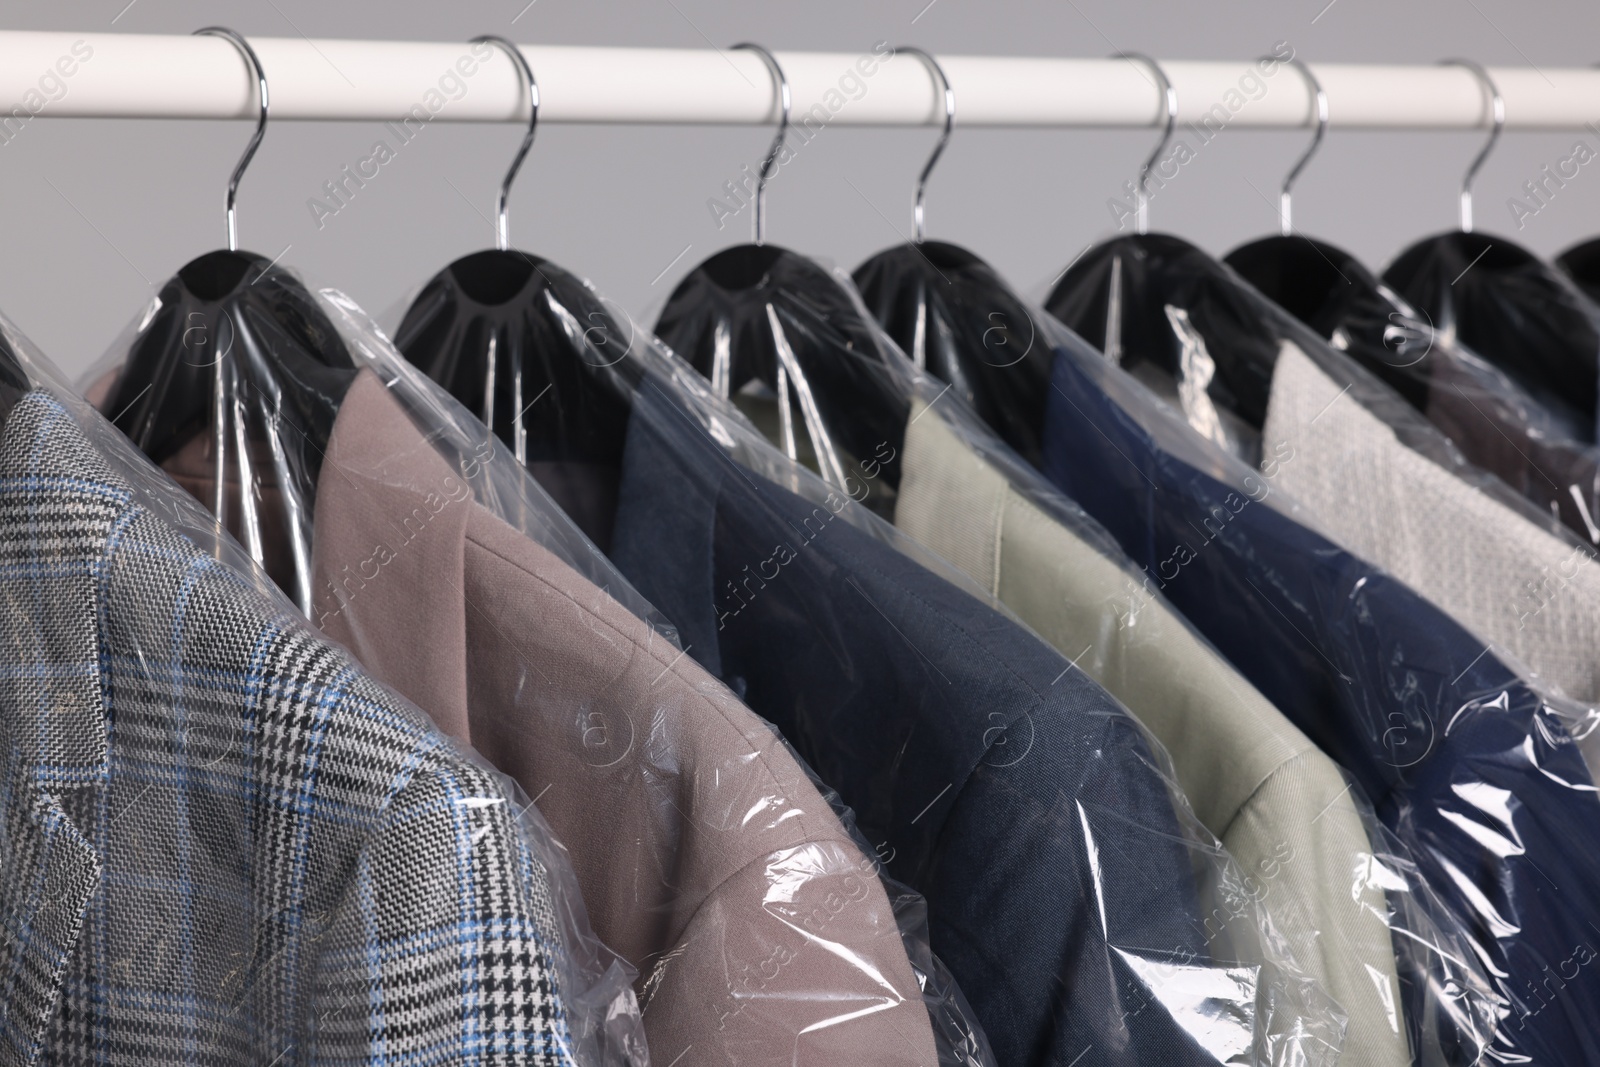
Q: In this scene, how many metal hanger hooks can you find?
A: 7